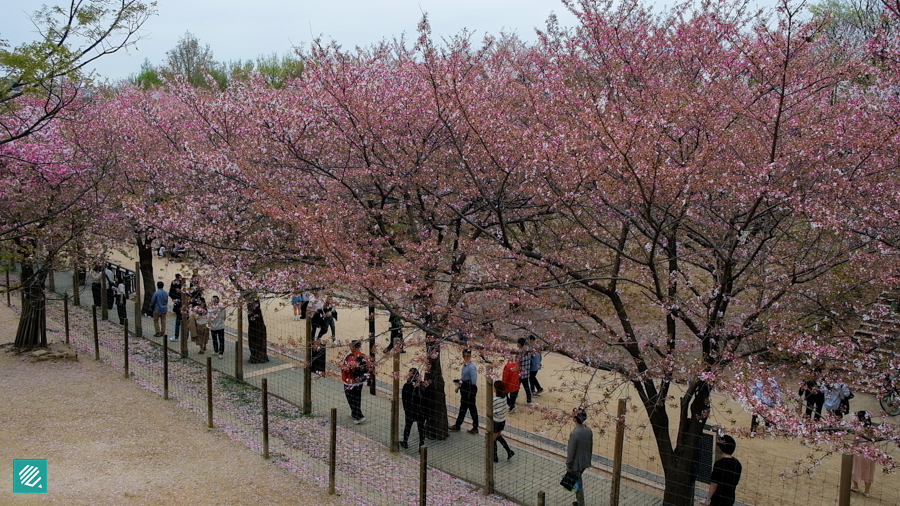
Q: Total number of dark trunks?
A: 5